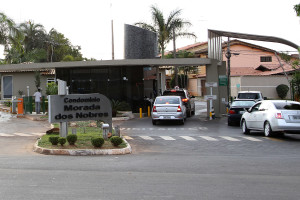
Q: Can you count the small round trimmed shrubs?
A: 5